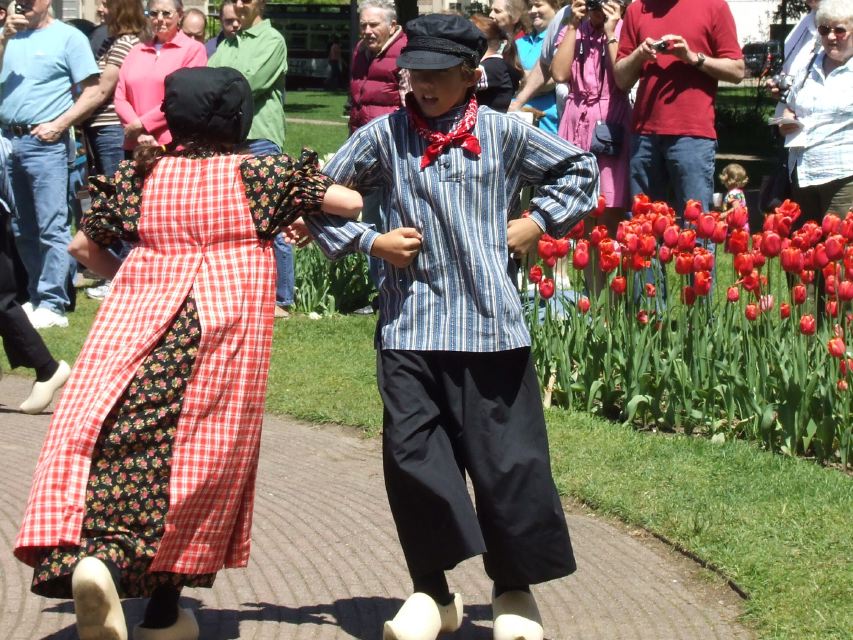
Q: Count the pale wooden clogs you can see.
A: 5